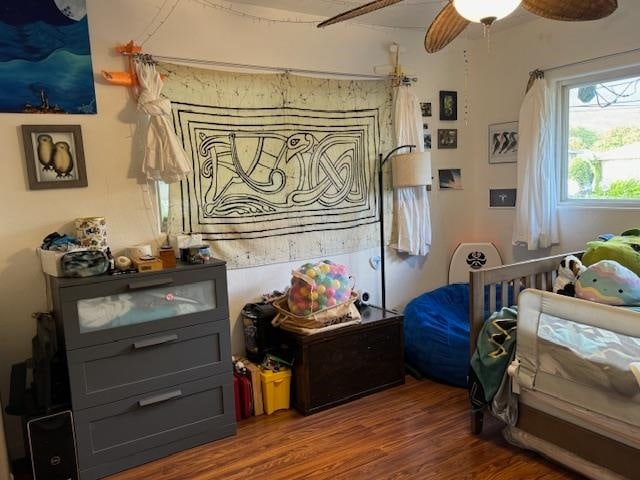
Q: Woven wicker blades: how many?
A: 3